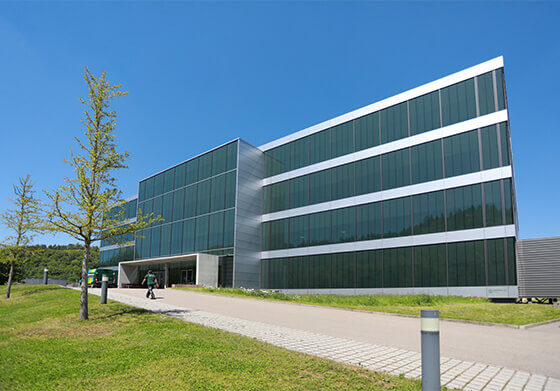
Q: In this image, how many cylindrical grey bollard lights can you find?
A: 3